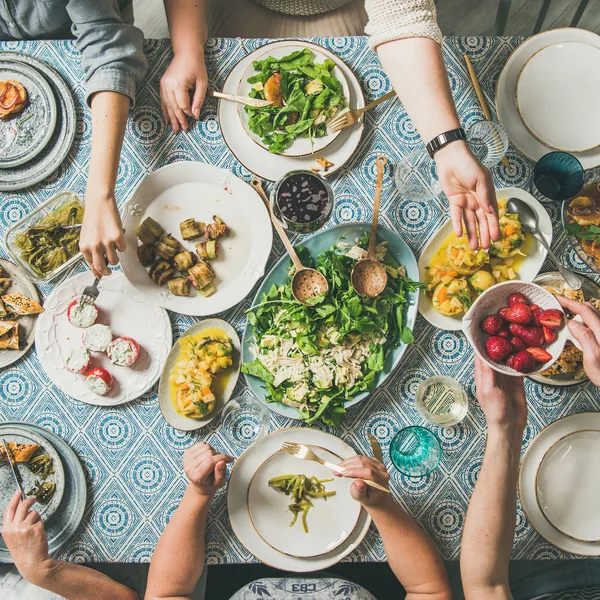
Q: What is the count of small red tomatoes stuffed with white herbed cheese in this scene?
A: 5